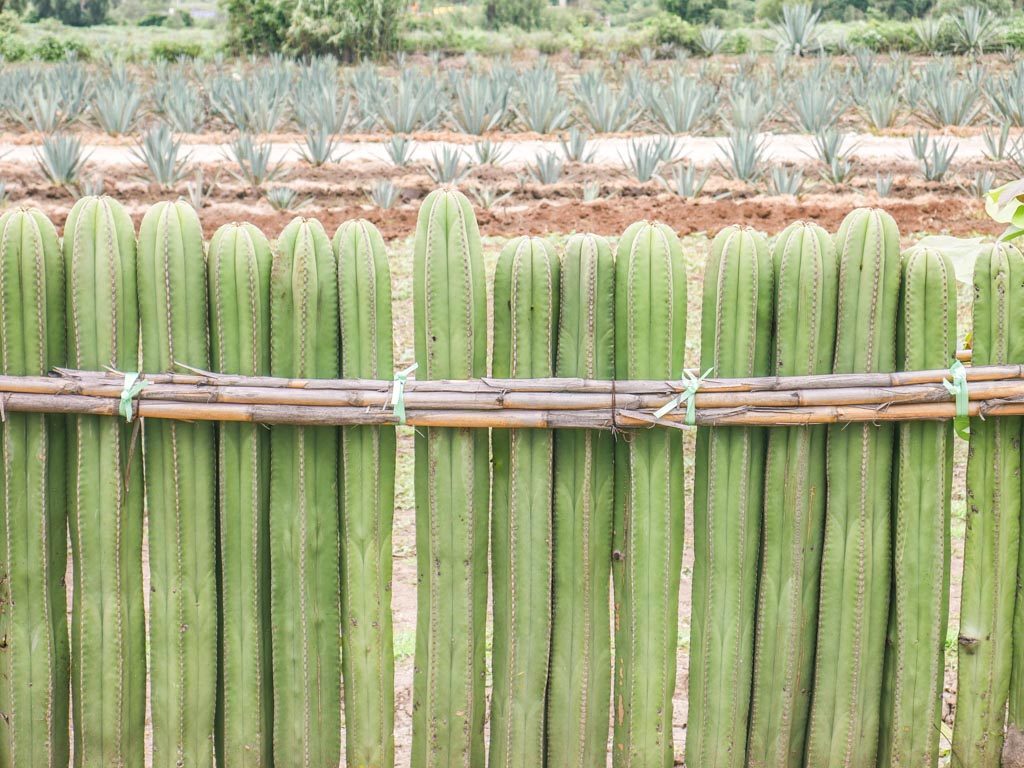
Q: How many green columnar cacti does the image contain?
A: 15